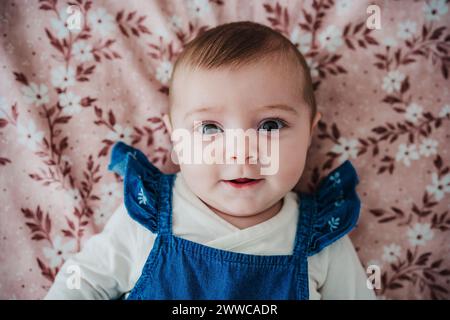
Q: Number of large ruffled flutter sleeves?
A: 2